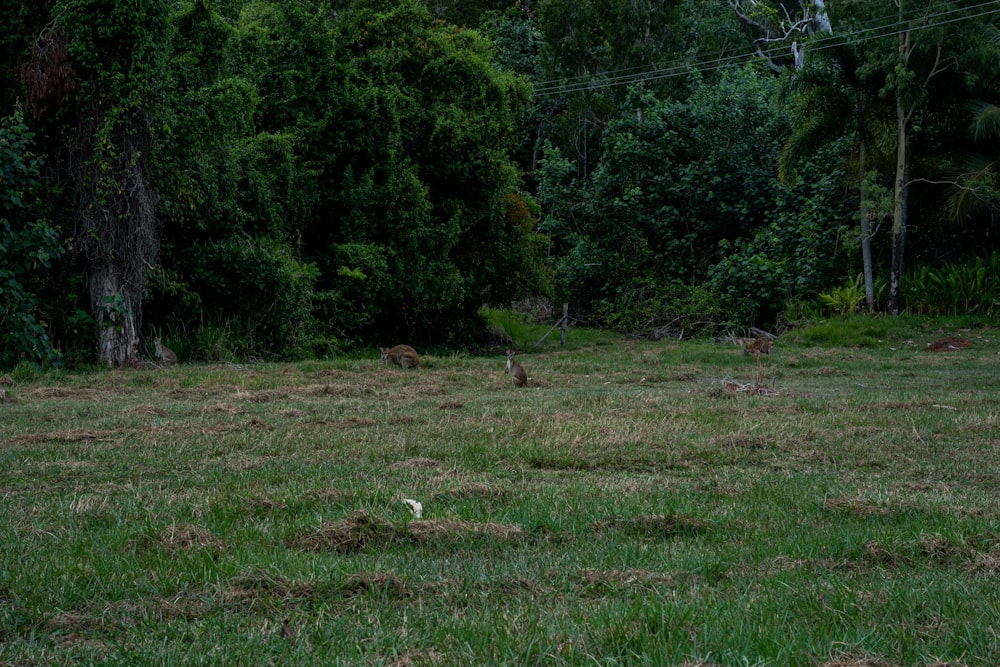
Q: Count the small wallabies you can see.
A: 3